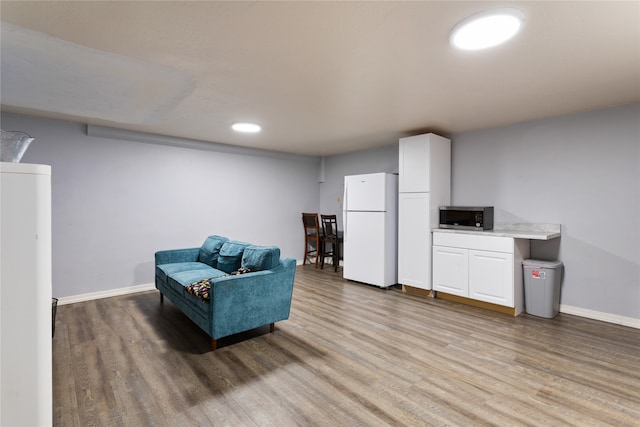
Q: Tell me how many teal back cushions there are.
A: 3